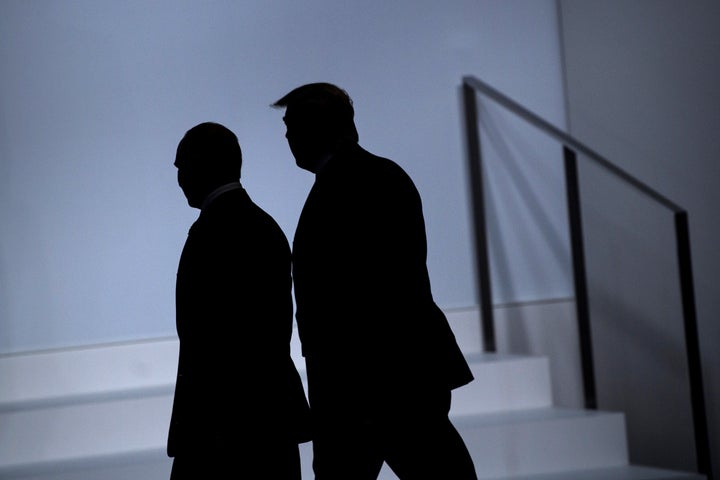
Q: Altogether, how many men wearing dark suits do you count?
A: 2